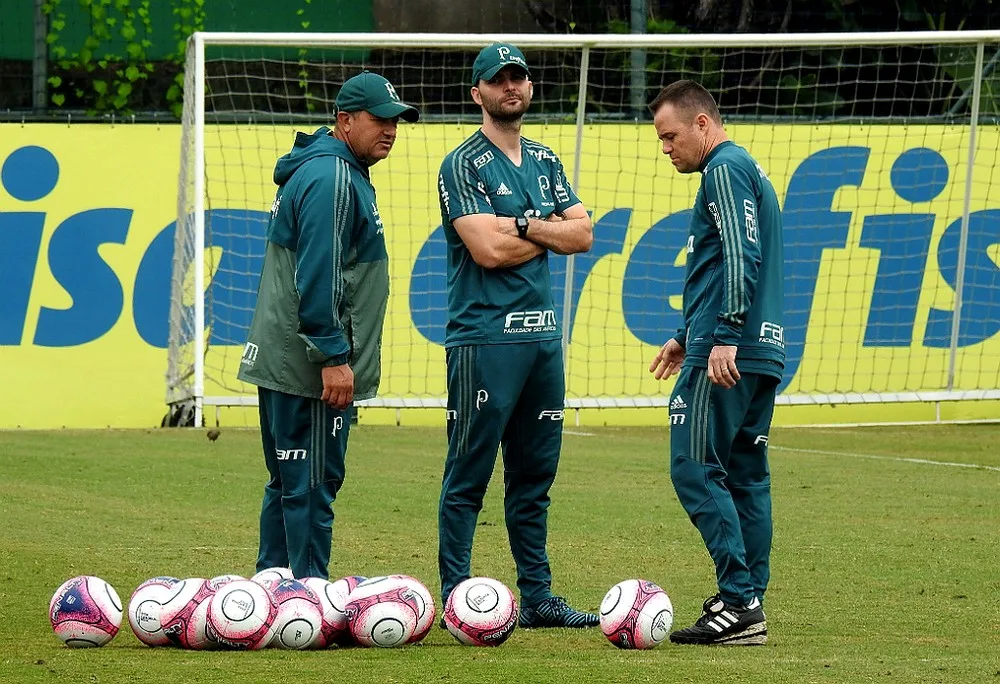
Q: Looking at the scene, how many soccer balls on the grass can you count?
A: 13